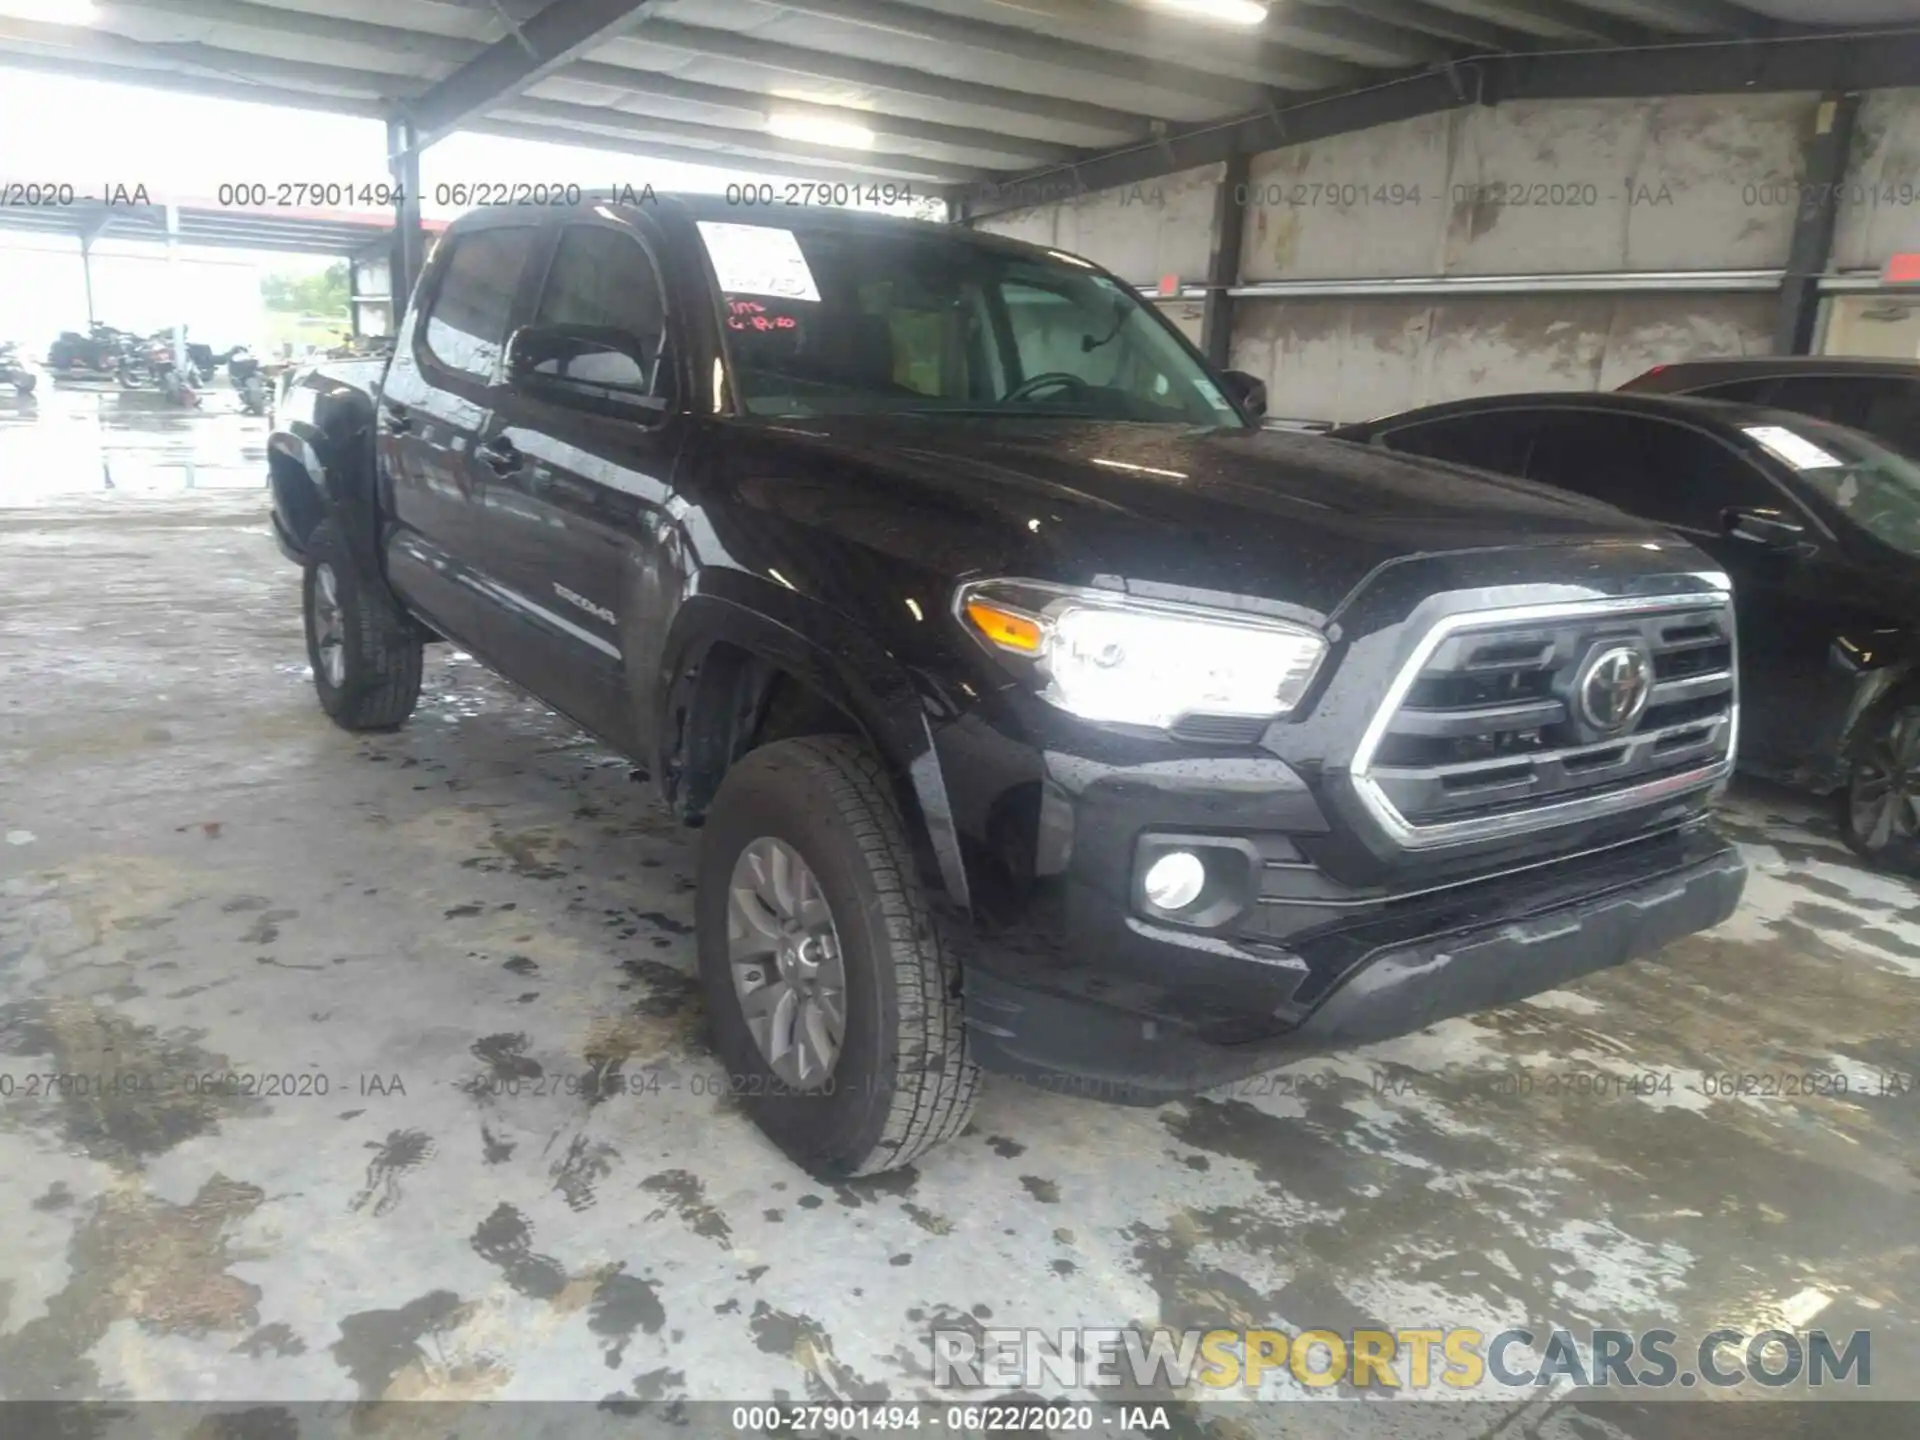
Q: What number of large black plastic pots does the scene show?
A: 0